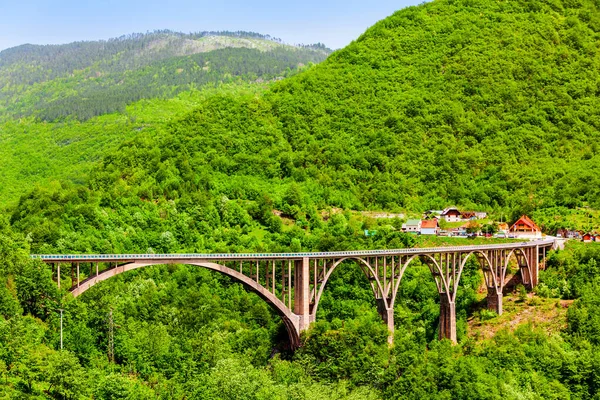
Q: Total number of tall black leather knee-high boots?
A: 0